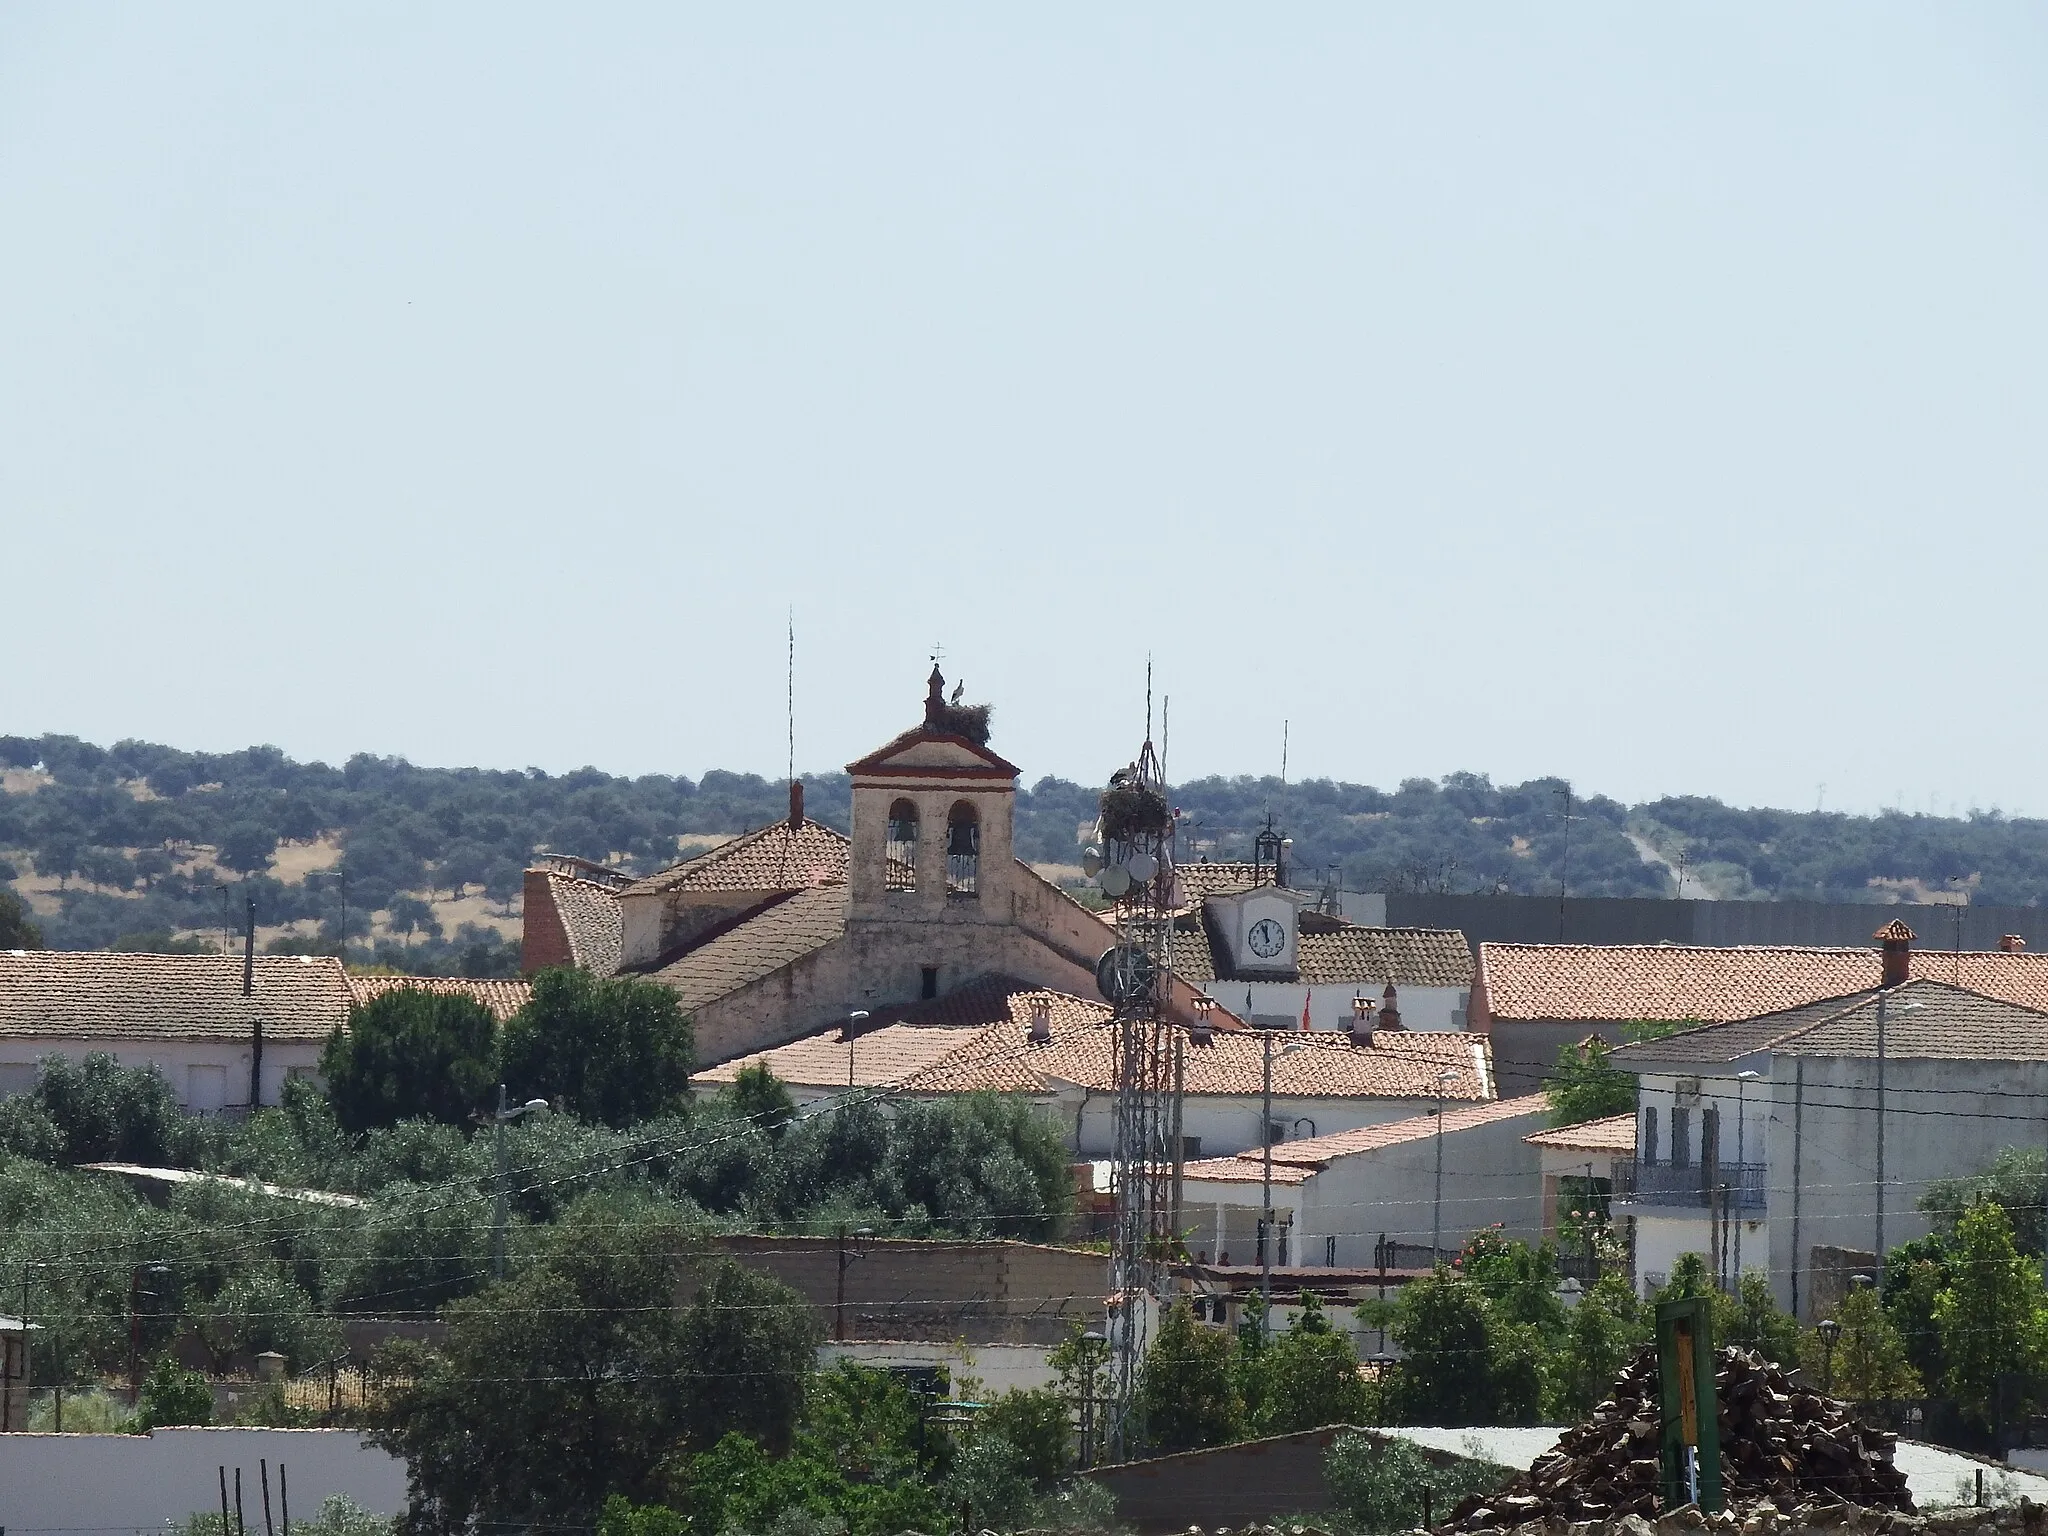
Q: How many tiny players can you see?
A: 0